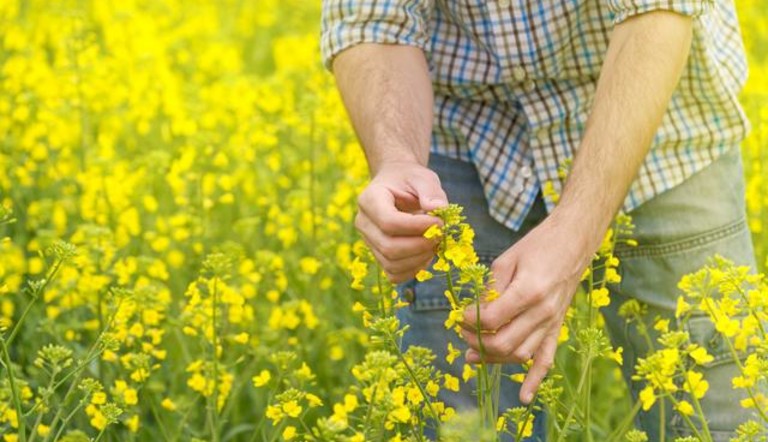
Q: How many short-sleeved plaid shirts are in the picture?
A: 1